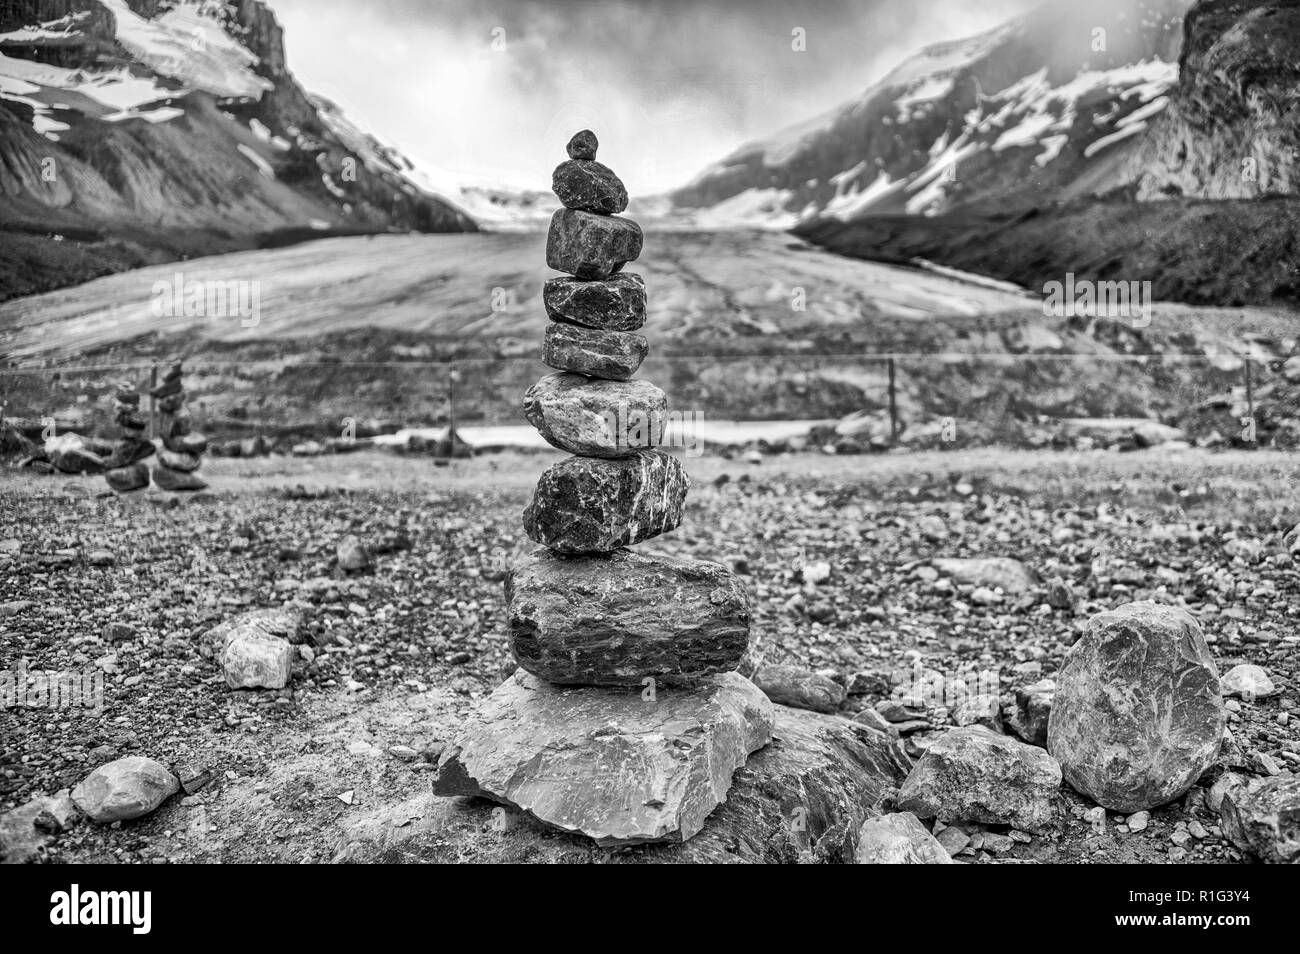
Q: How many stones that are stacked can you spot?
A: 9